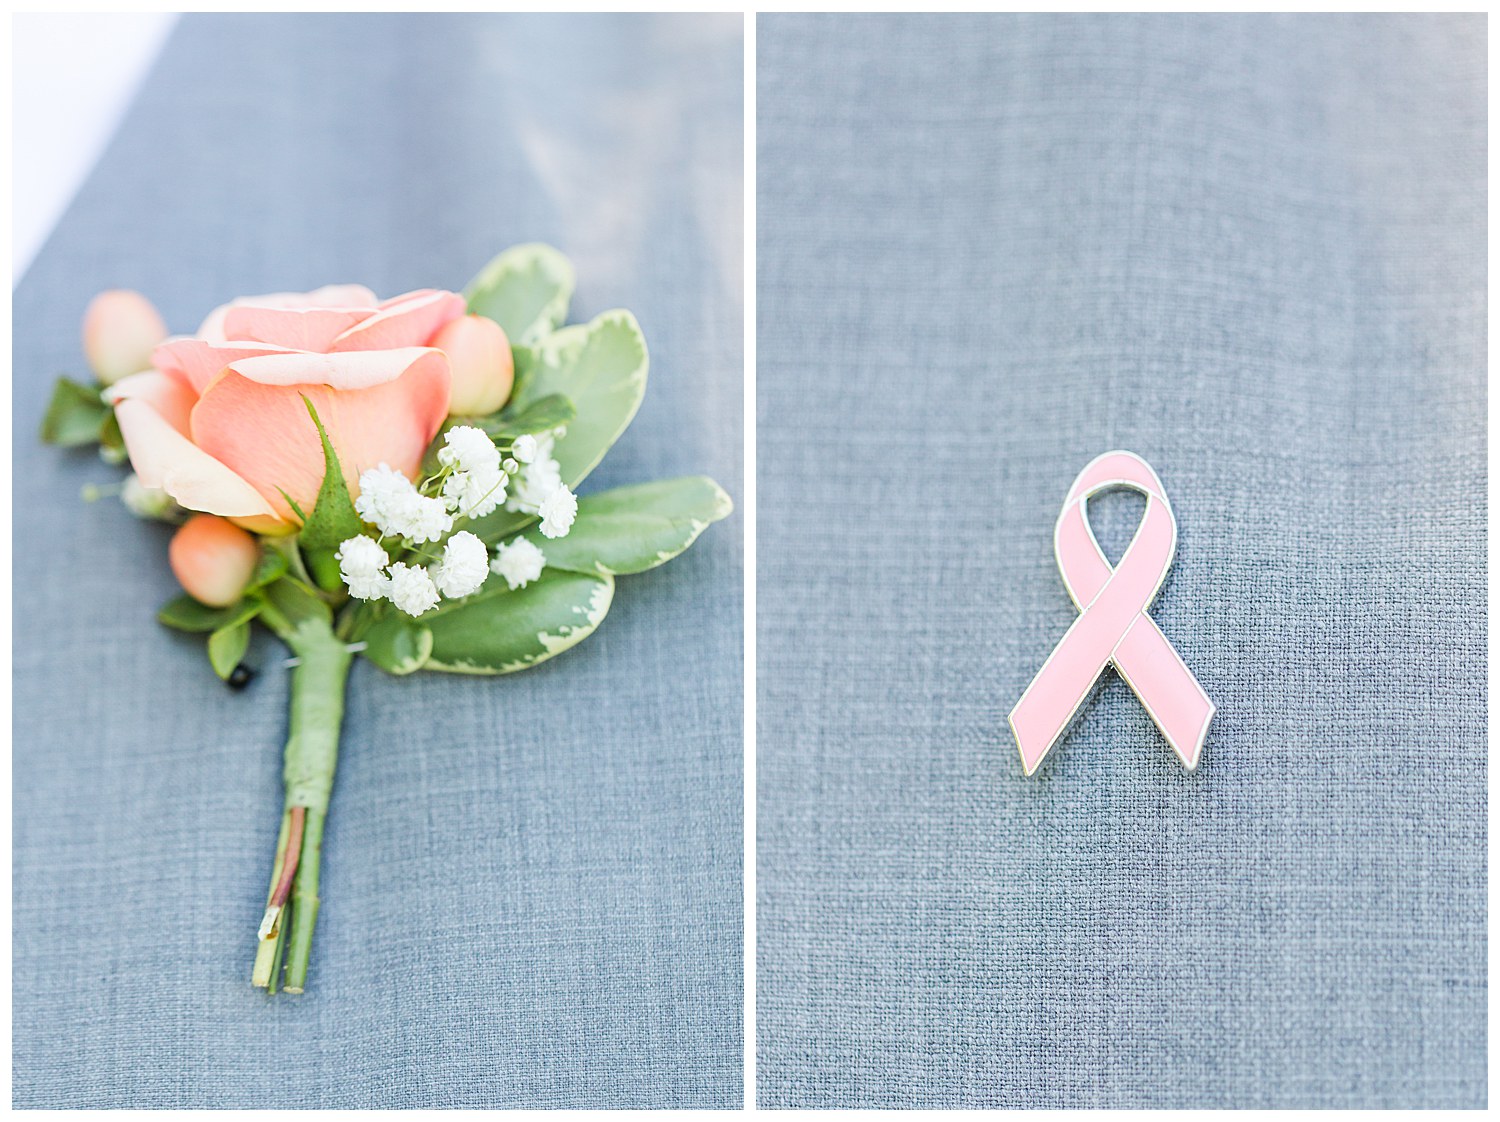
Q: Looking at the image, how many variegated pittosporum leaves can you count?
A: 5